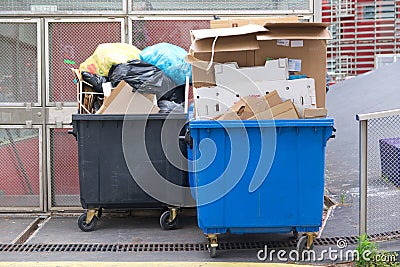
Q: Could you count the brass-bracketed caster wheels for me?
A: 4